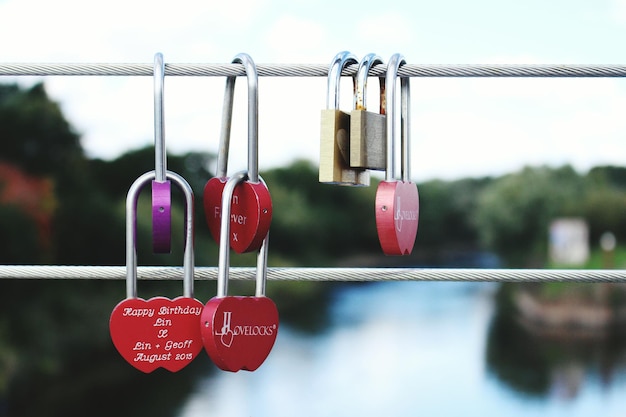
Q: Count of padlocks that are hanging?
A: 7